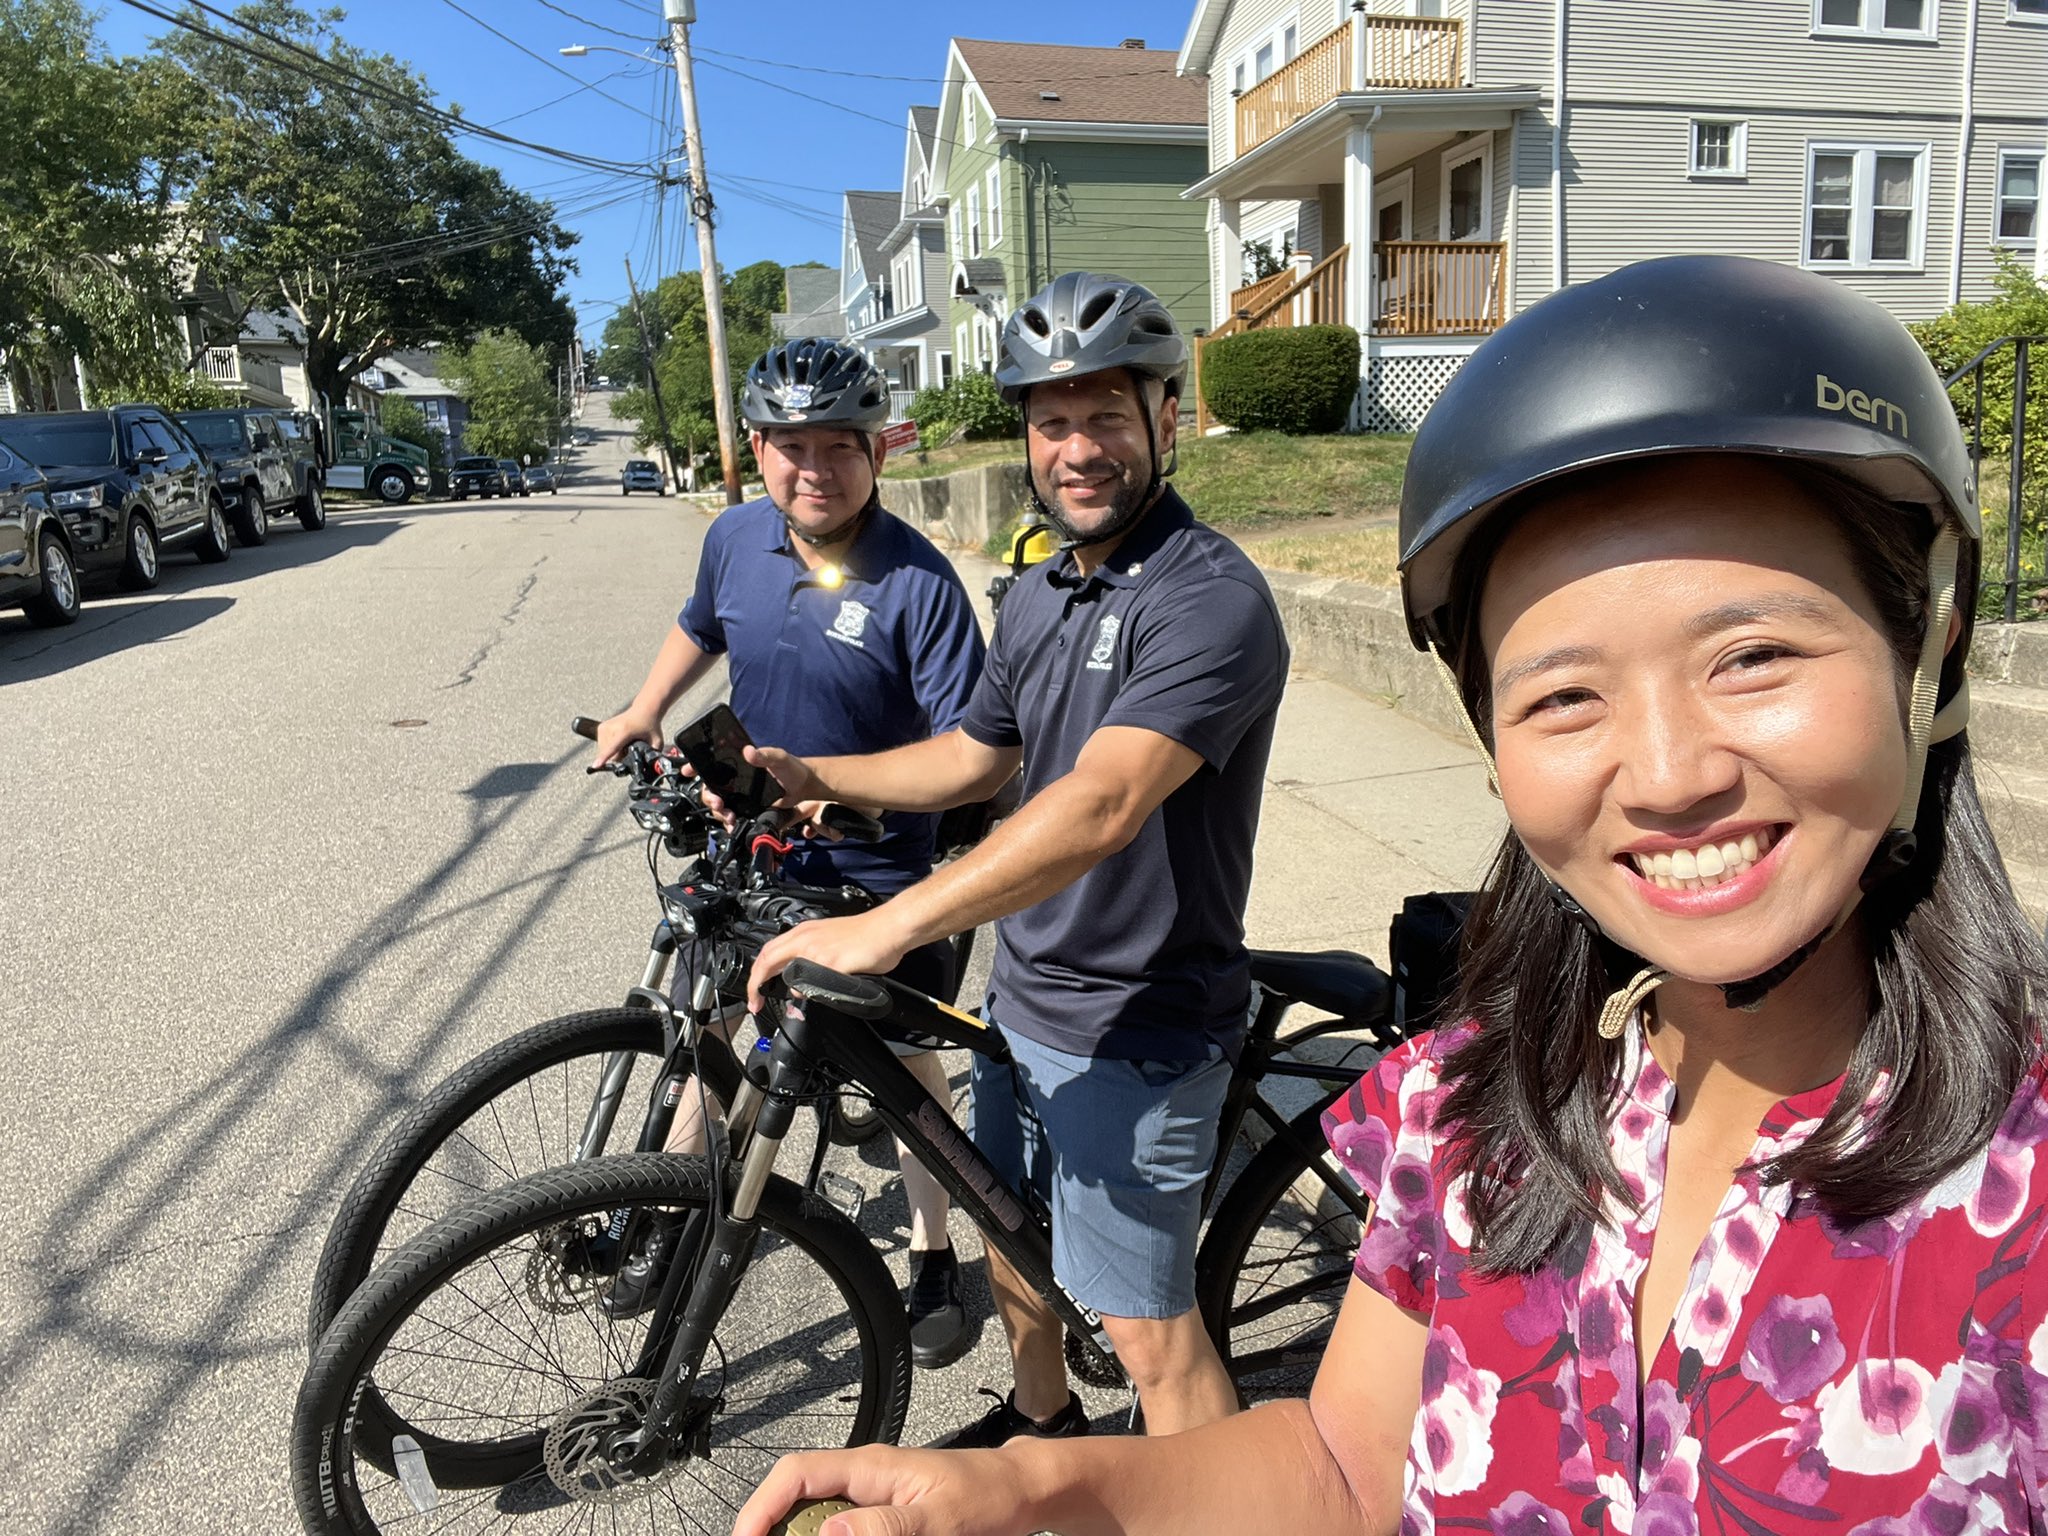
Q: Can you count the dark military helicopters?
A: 0